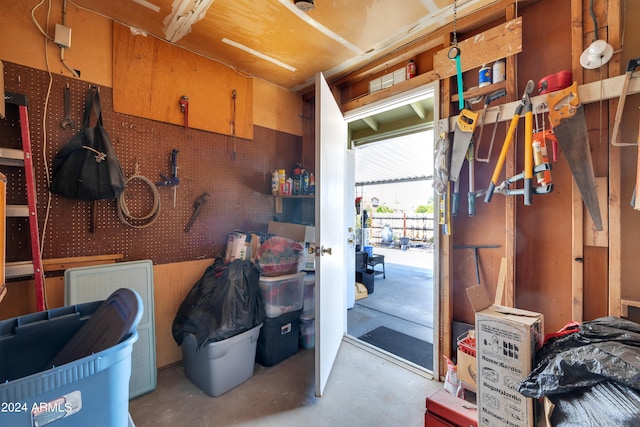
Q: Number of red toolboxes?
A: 1